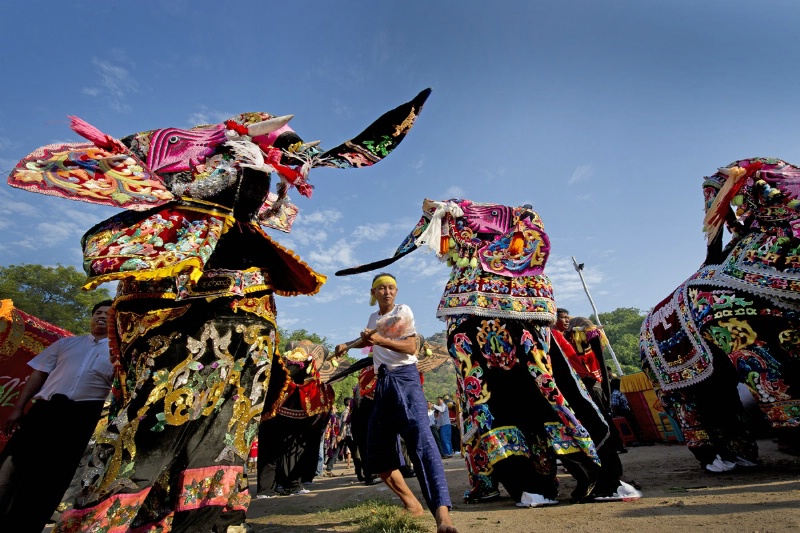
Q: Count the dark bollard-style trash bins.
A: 0